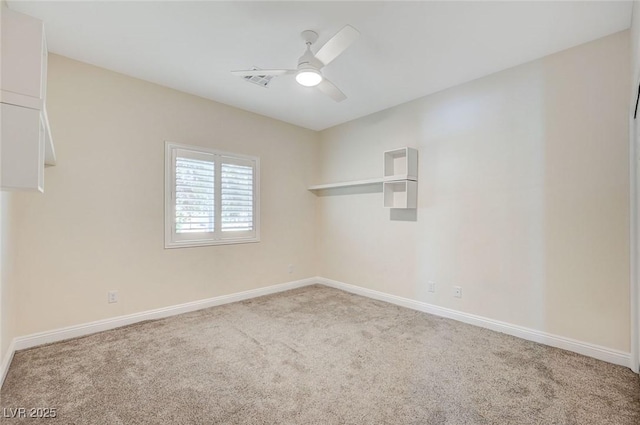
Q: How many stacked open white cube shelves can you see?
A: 2